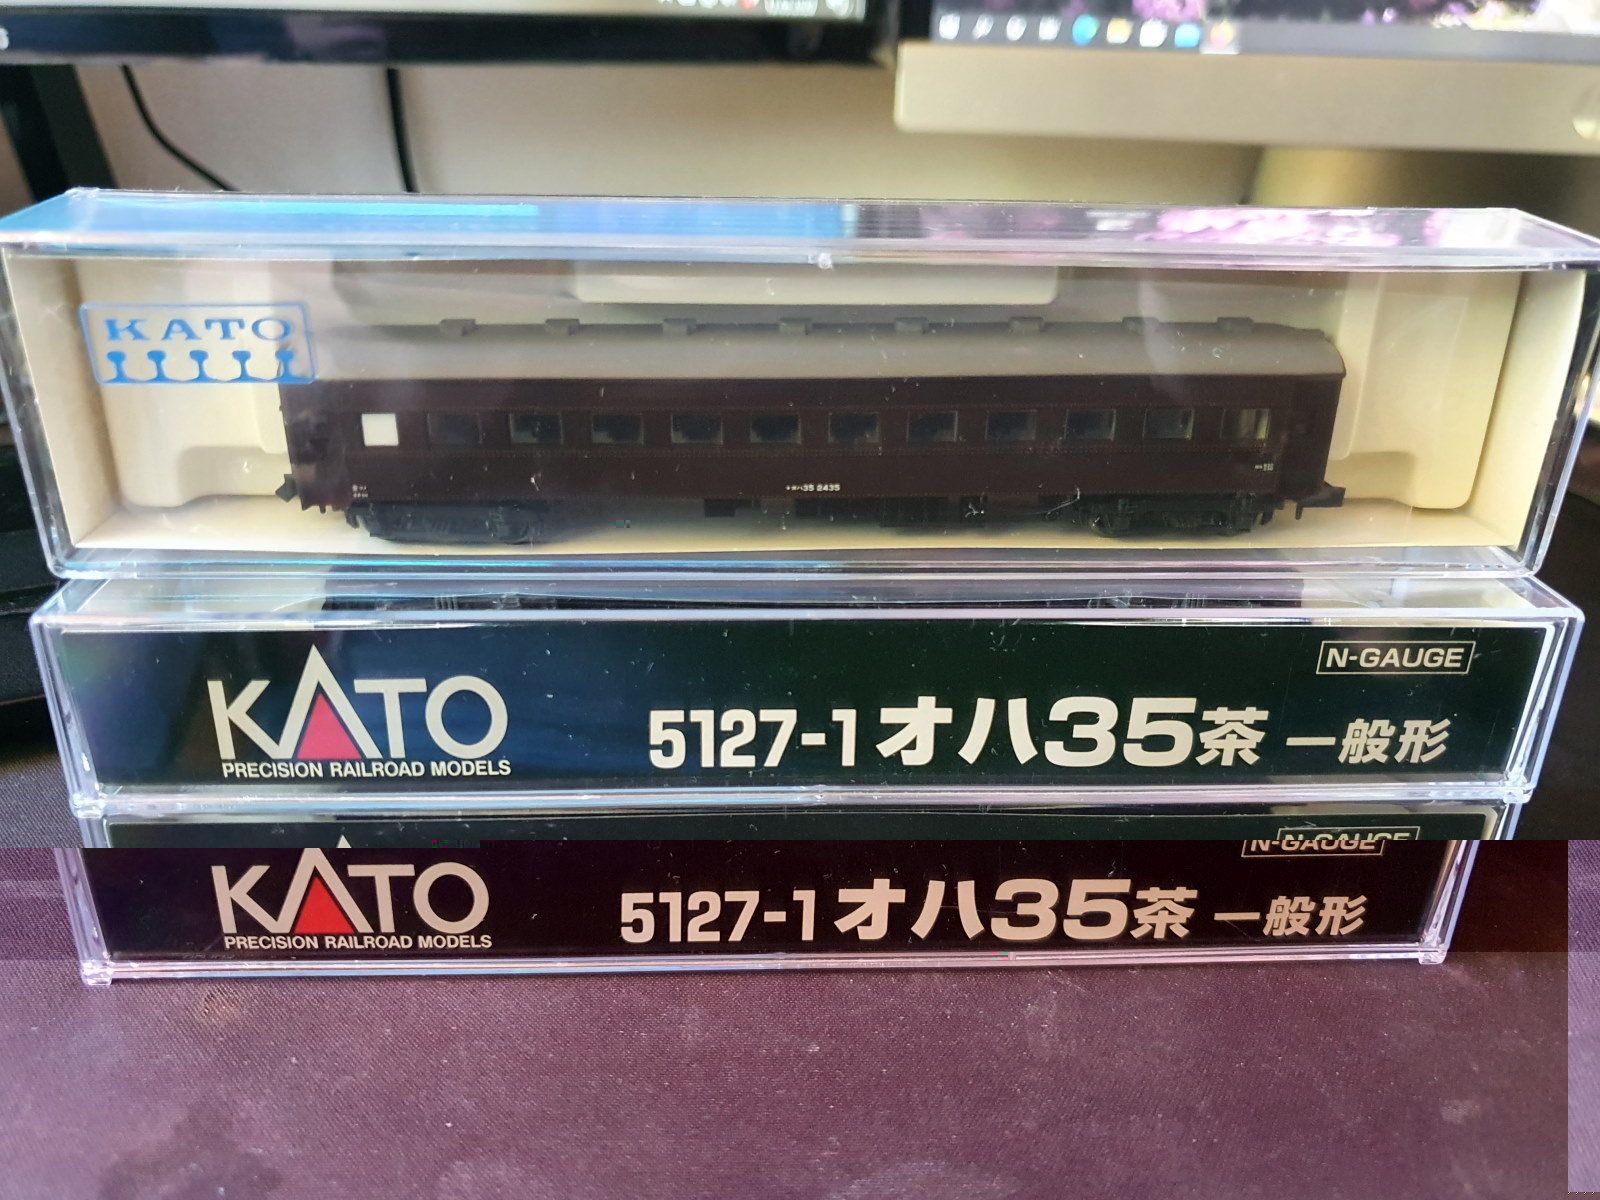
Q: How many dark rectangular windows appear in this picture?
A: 11